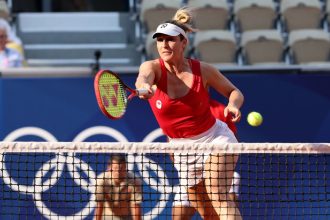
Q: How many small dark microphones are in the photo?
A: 1